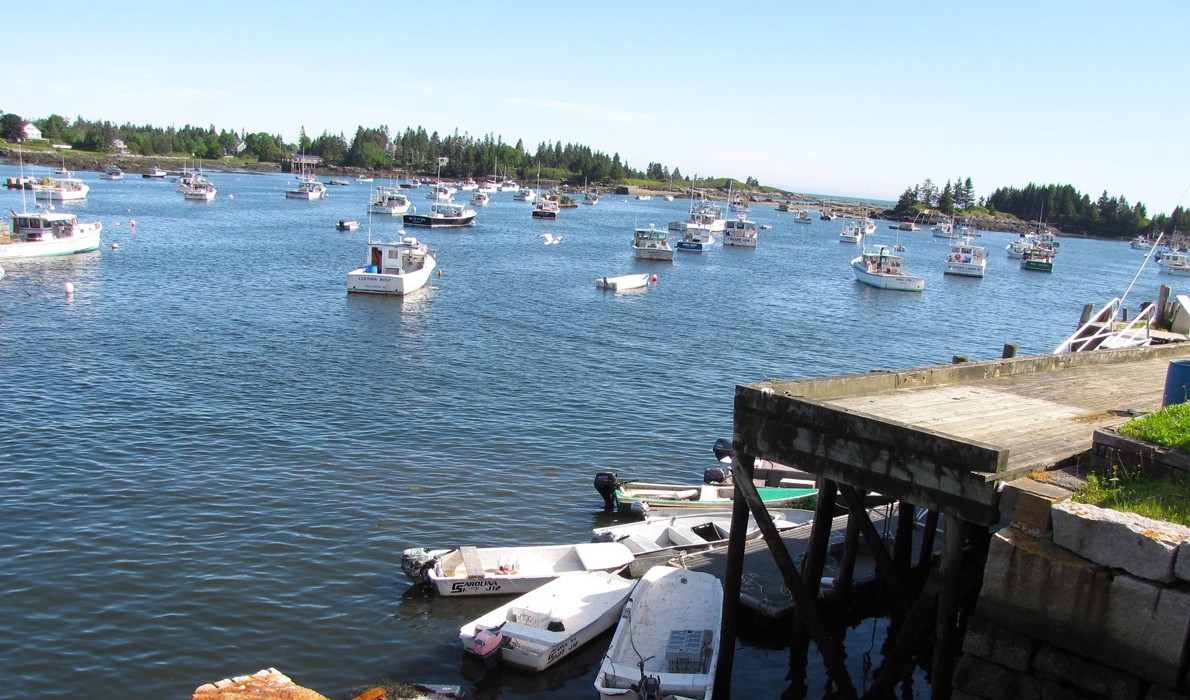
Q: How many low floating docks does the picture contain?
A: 1